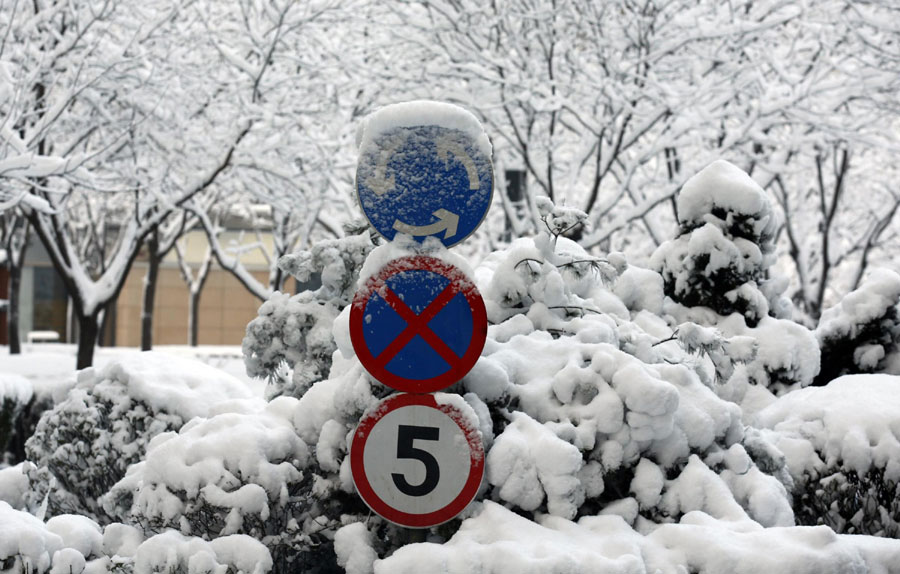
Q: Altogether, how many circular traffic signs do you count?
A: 3